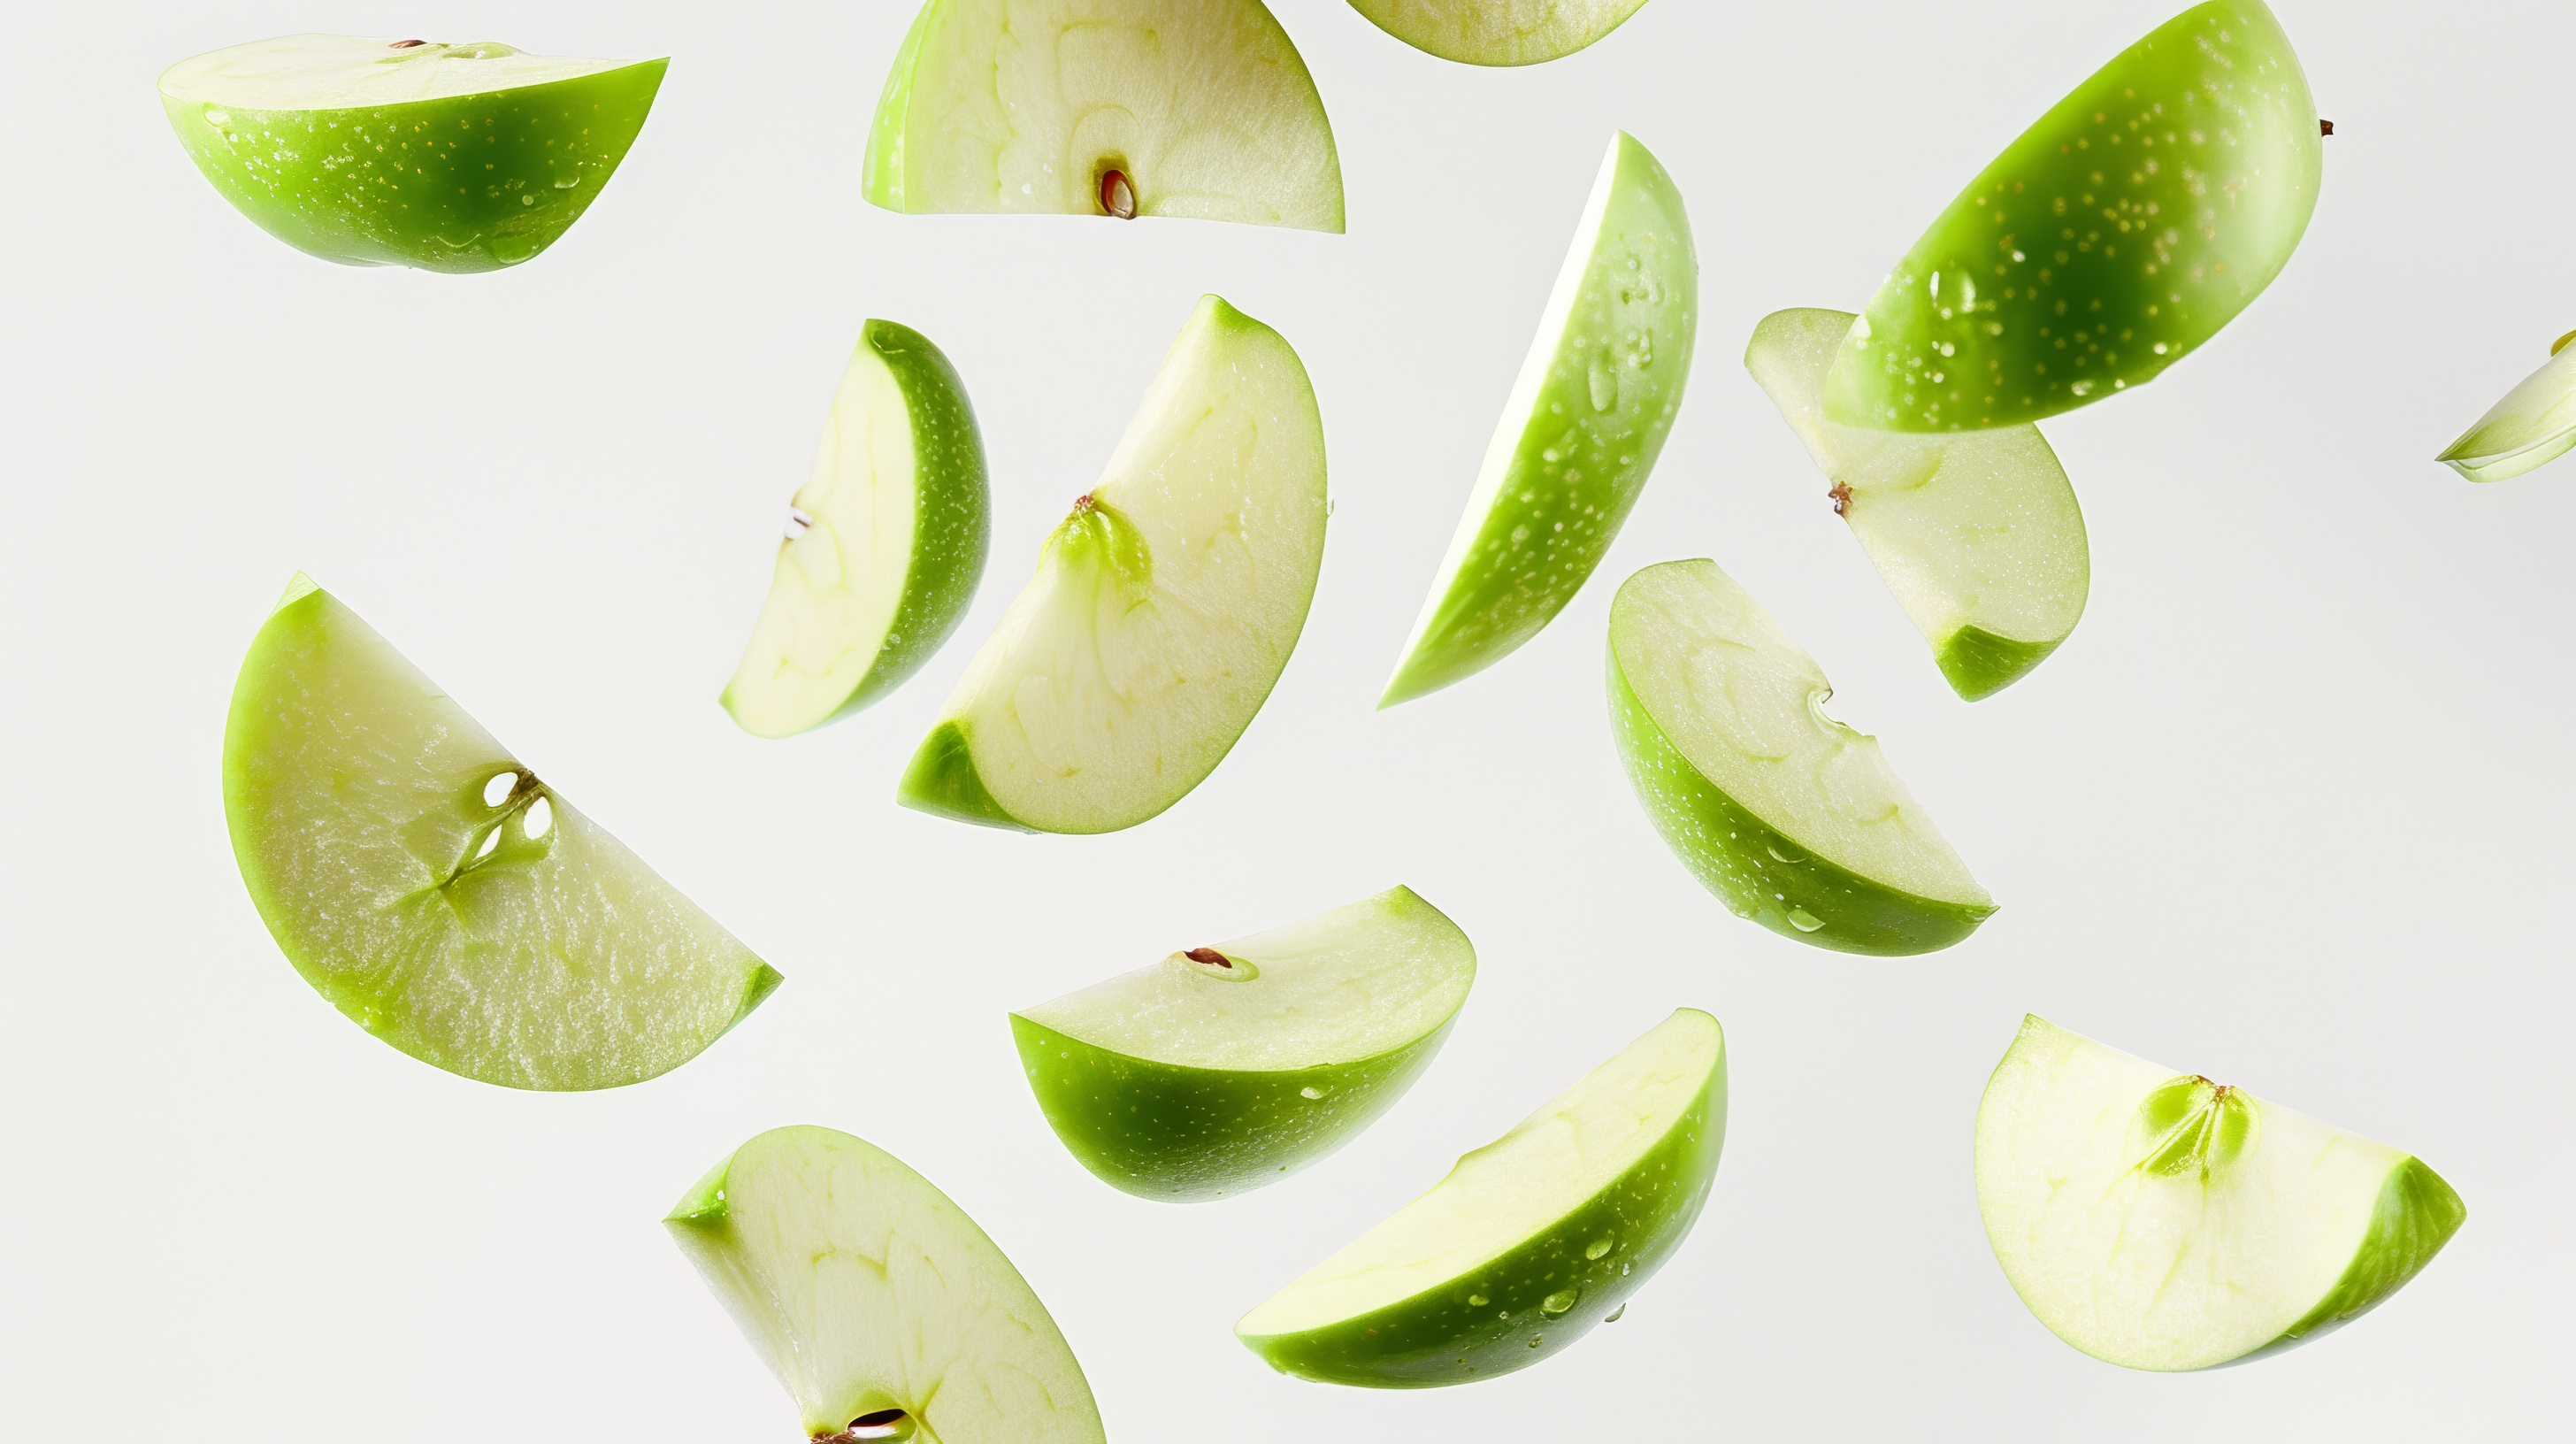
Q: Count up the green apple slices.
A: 15